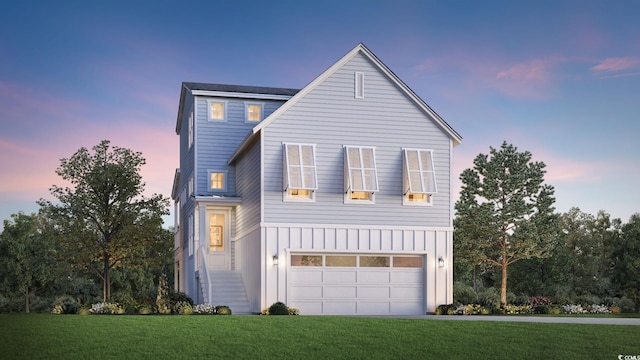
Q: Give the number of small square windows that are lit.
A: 3